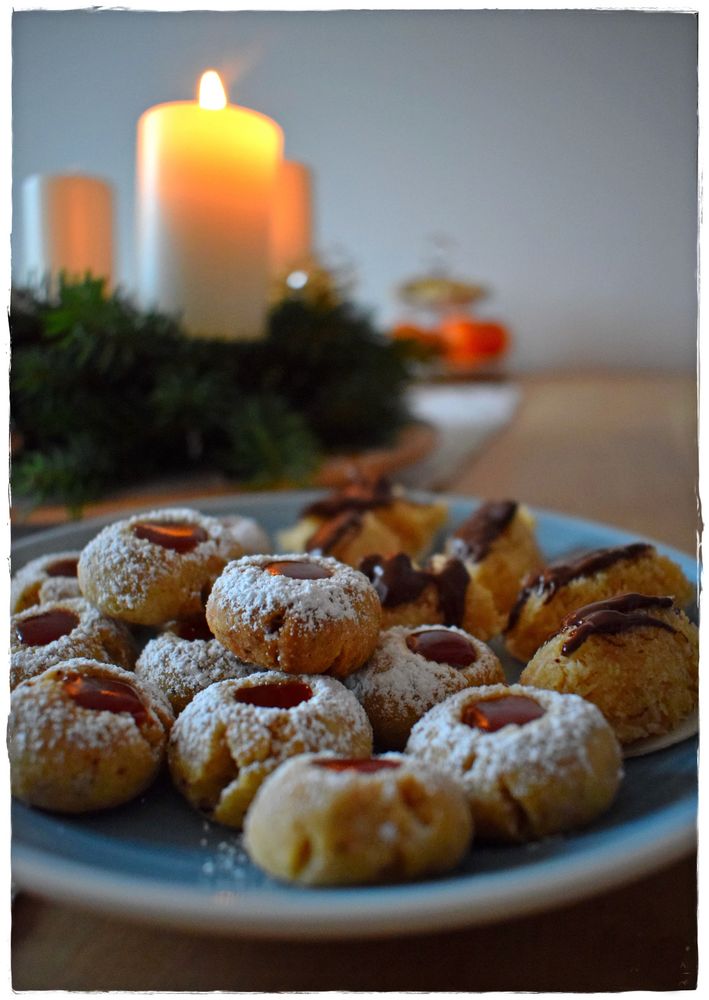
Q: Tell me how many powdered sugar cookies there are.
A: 11